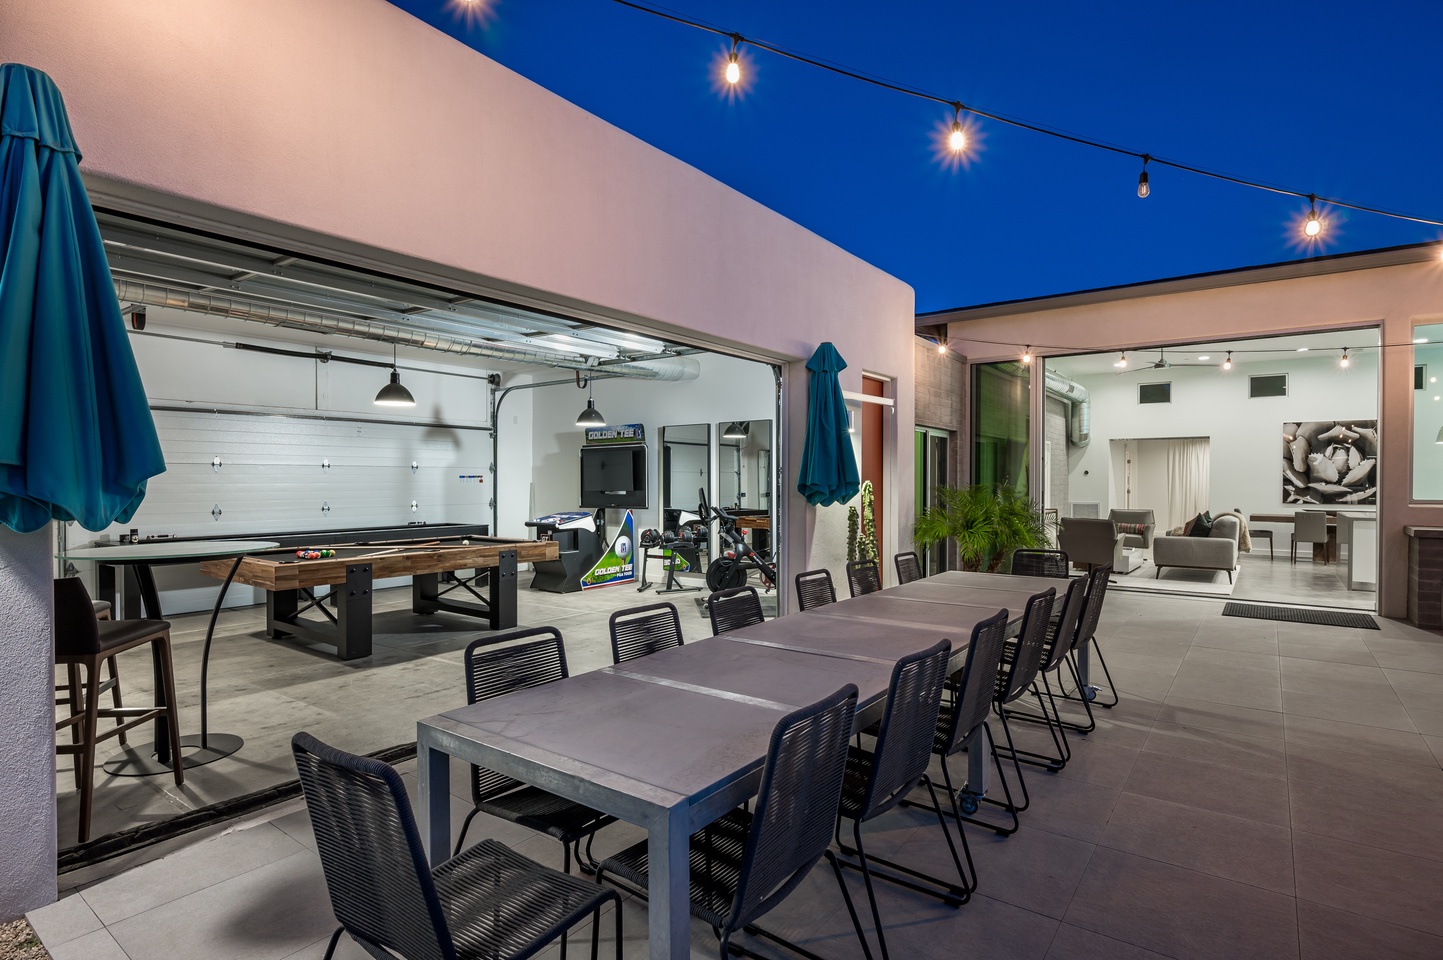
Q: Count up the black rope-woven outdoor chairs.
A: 14